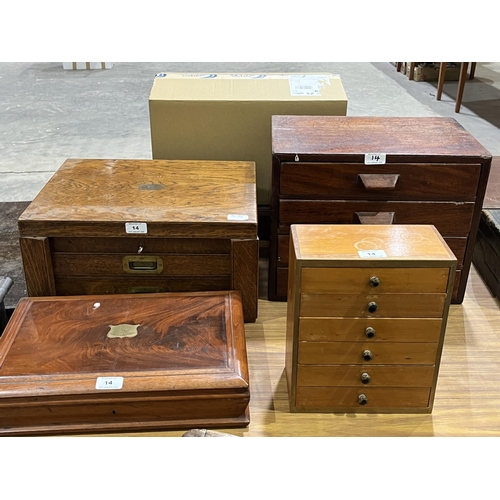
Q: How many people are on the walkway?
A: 0